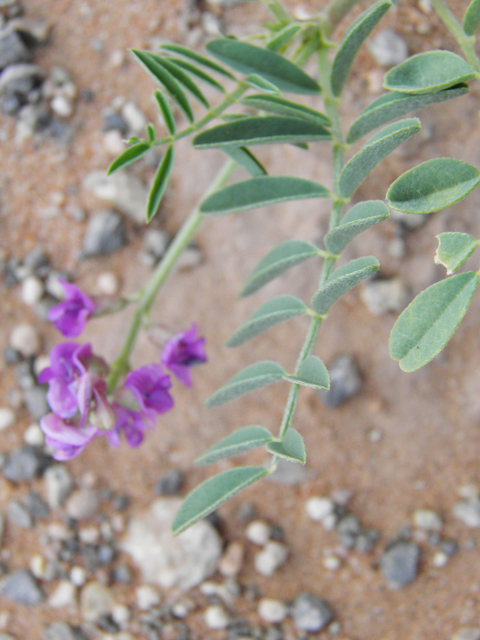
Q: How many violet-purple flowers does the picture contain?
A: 6